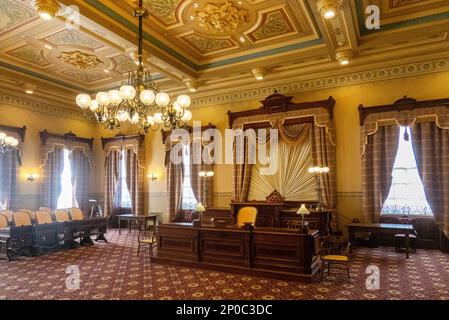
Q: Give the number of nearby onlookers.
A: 0